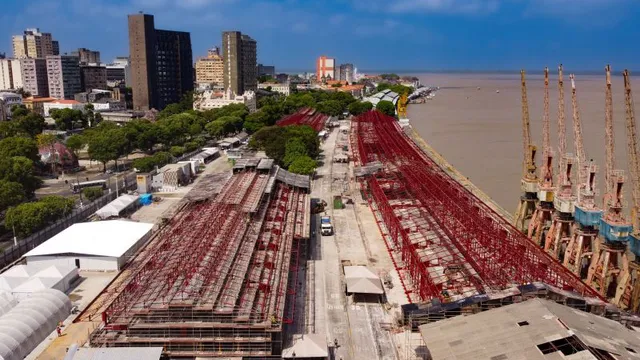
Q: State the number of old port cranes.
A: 6